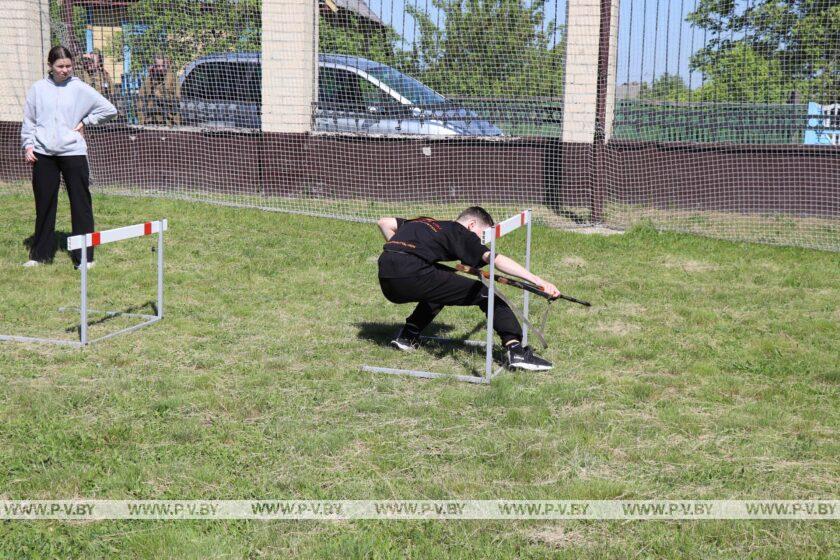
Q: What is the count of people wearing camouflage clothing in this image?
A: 2